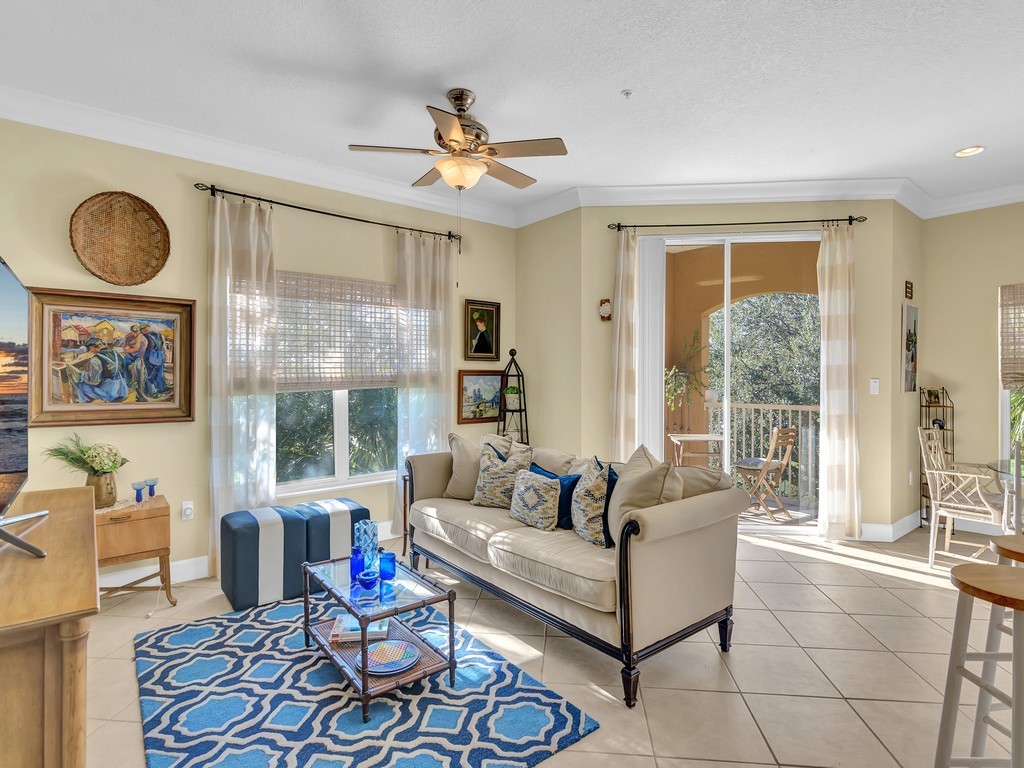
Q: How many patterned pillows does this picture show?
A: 3